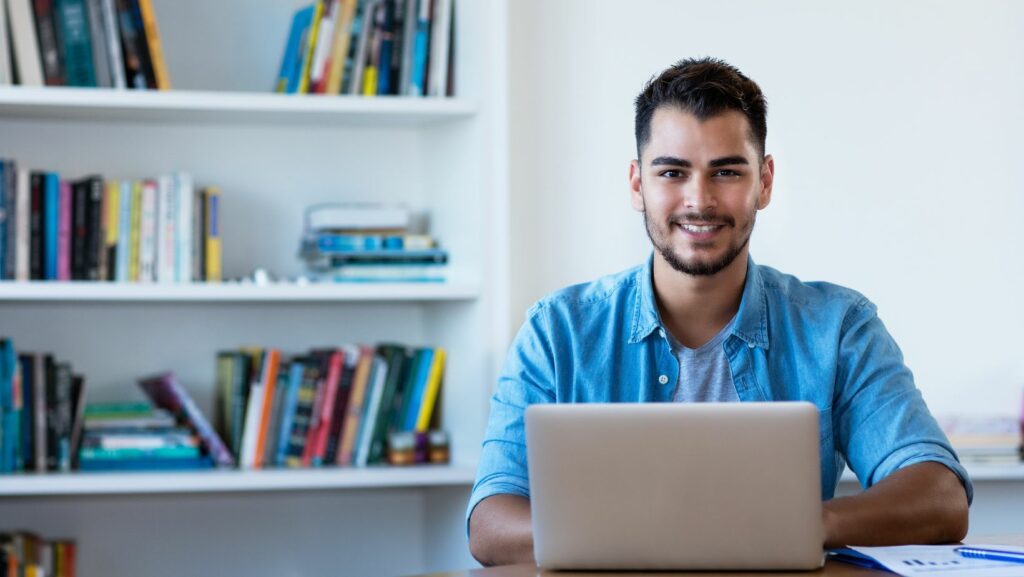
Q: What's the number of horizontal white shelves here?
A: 3